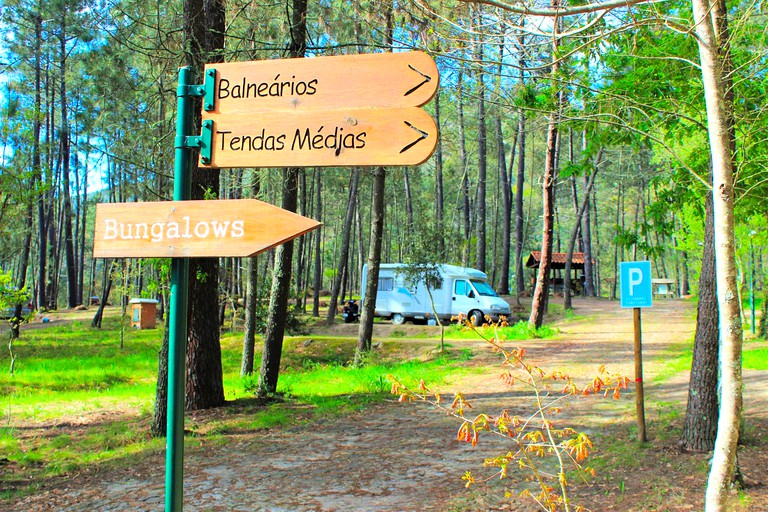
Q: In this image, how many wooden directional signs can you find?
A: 3